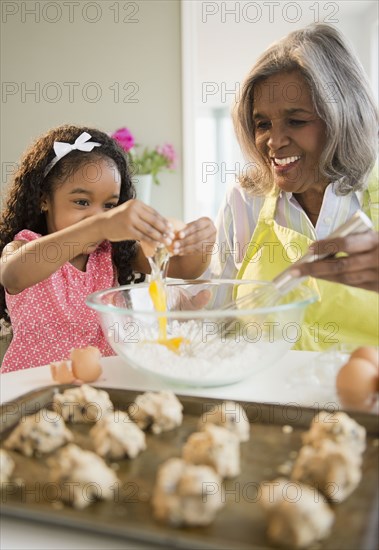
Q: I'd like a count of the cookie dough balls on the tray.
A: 12